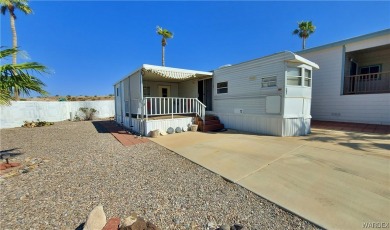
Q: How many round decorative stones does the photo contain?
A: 2